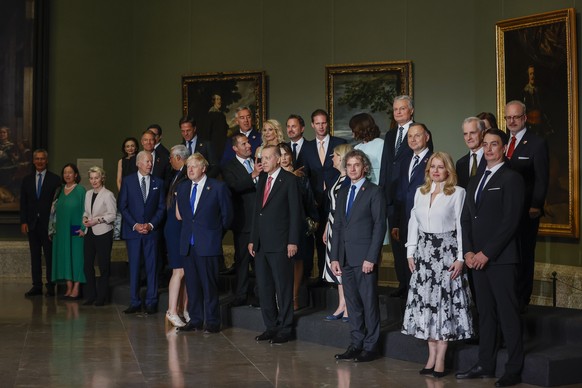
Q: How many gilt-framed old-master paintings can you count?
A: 3